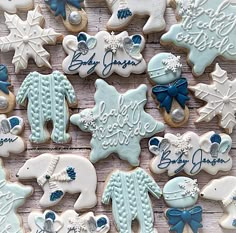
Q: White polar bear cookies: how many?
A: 3